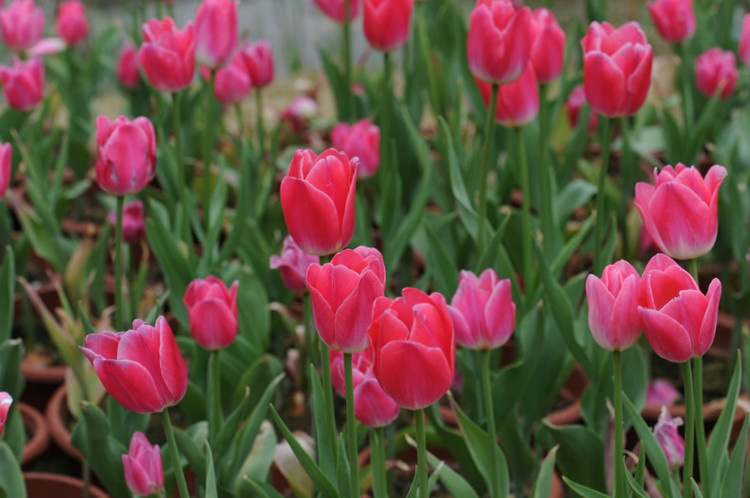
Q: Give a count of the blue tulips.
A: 0